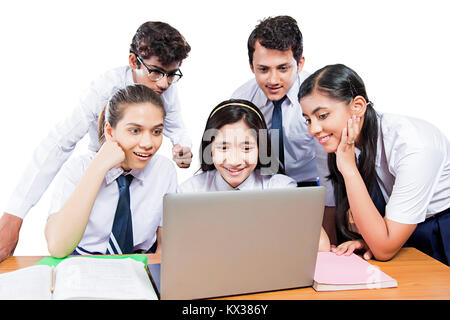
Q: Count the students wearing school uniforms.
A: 5